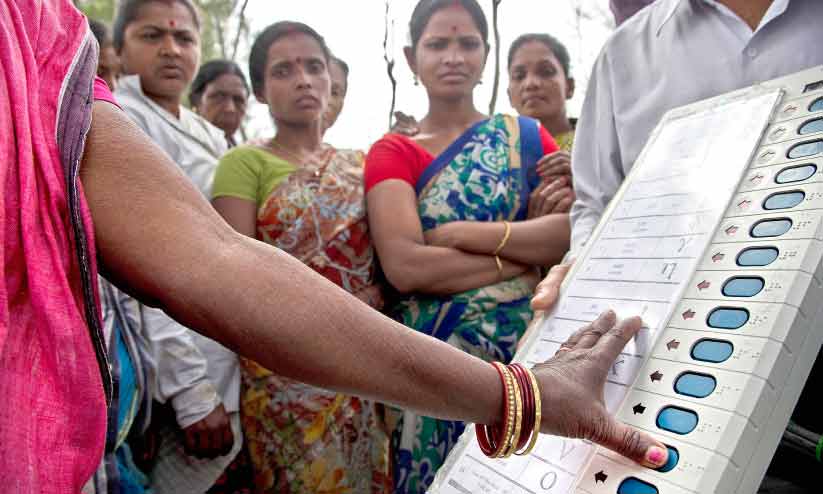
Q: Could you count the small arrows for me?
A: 13